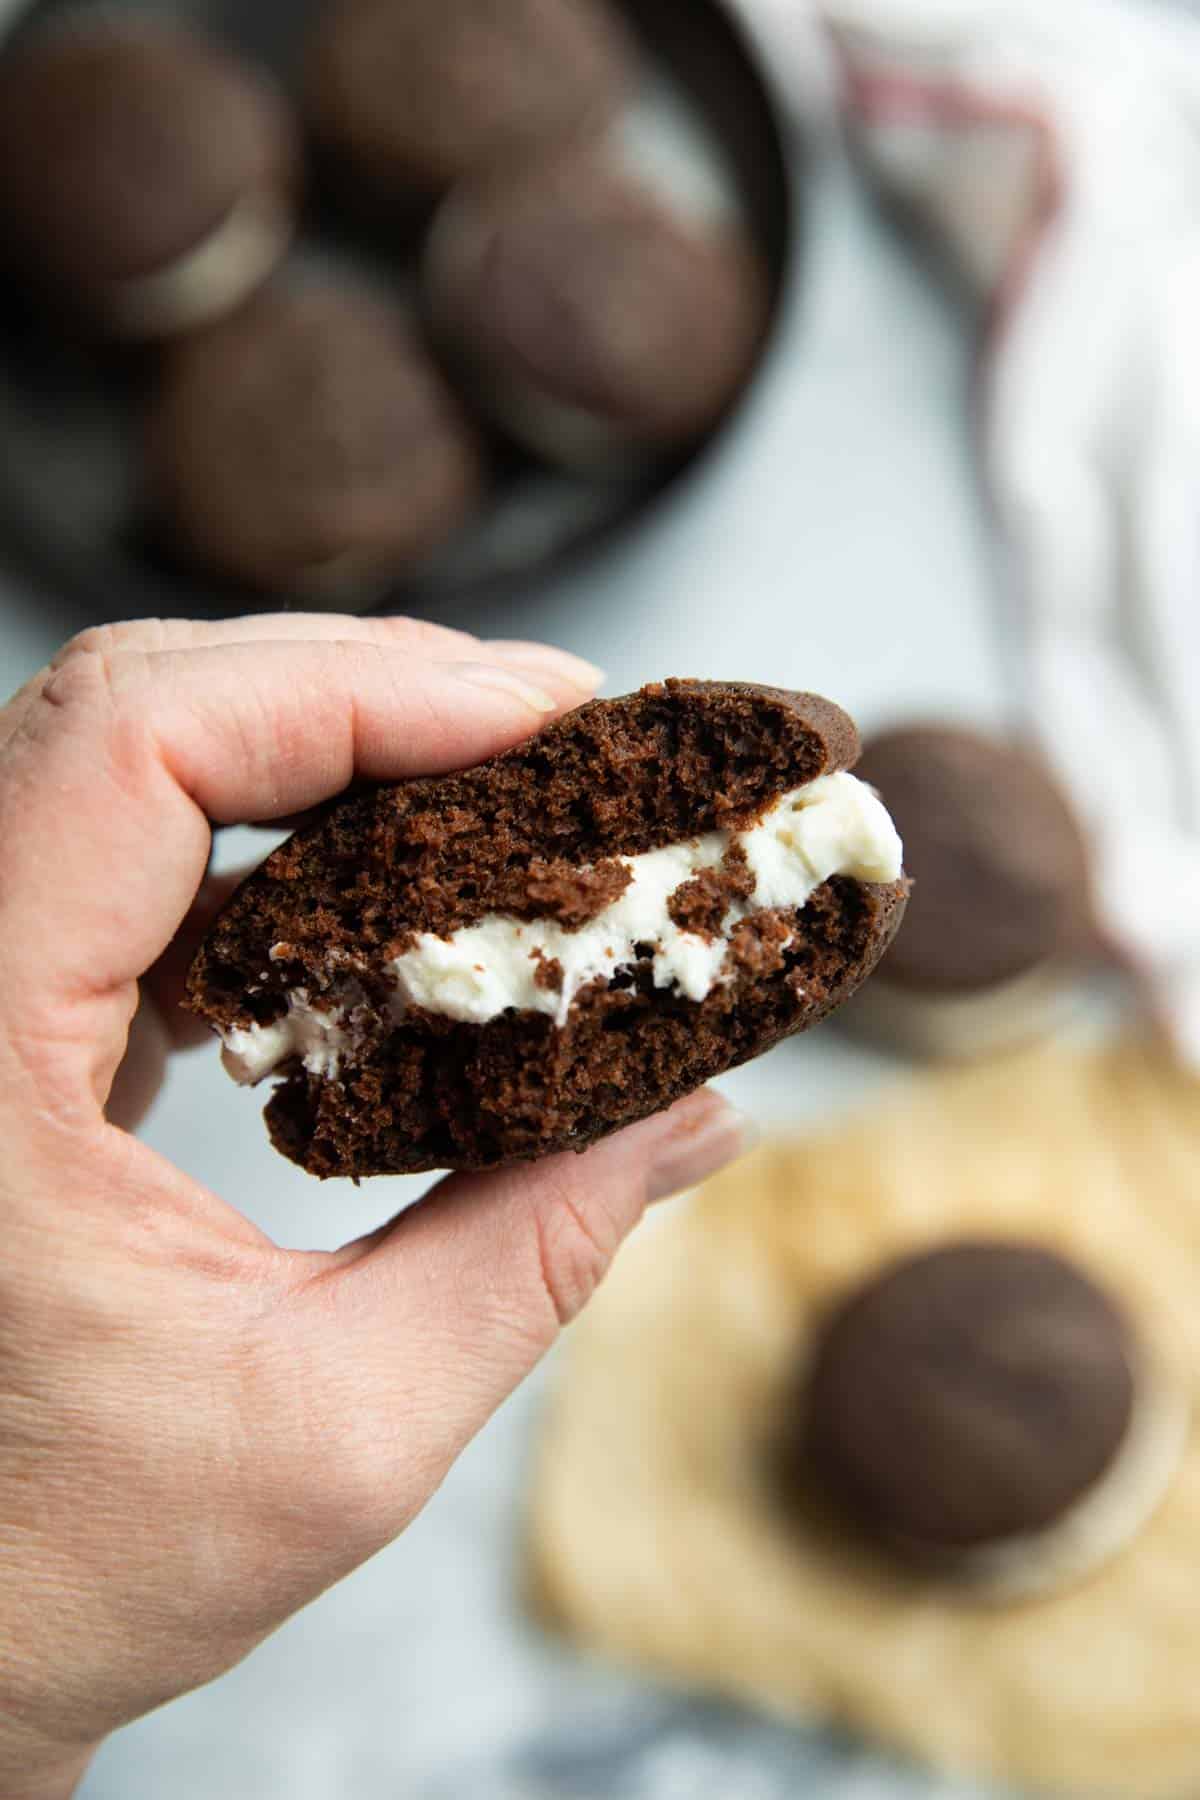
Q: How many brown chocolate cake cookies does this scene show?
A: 7